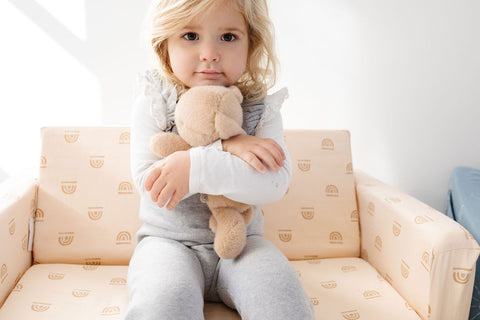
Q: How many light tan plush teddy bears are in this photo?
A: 1